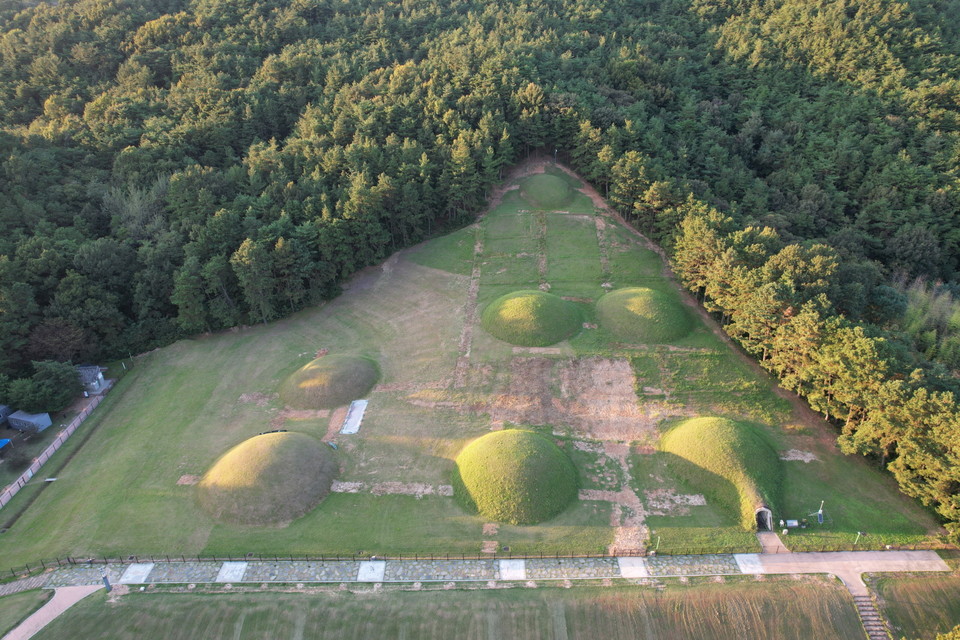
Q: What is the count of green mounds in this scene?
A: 7